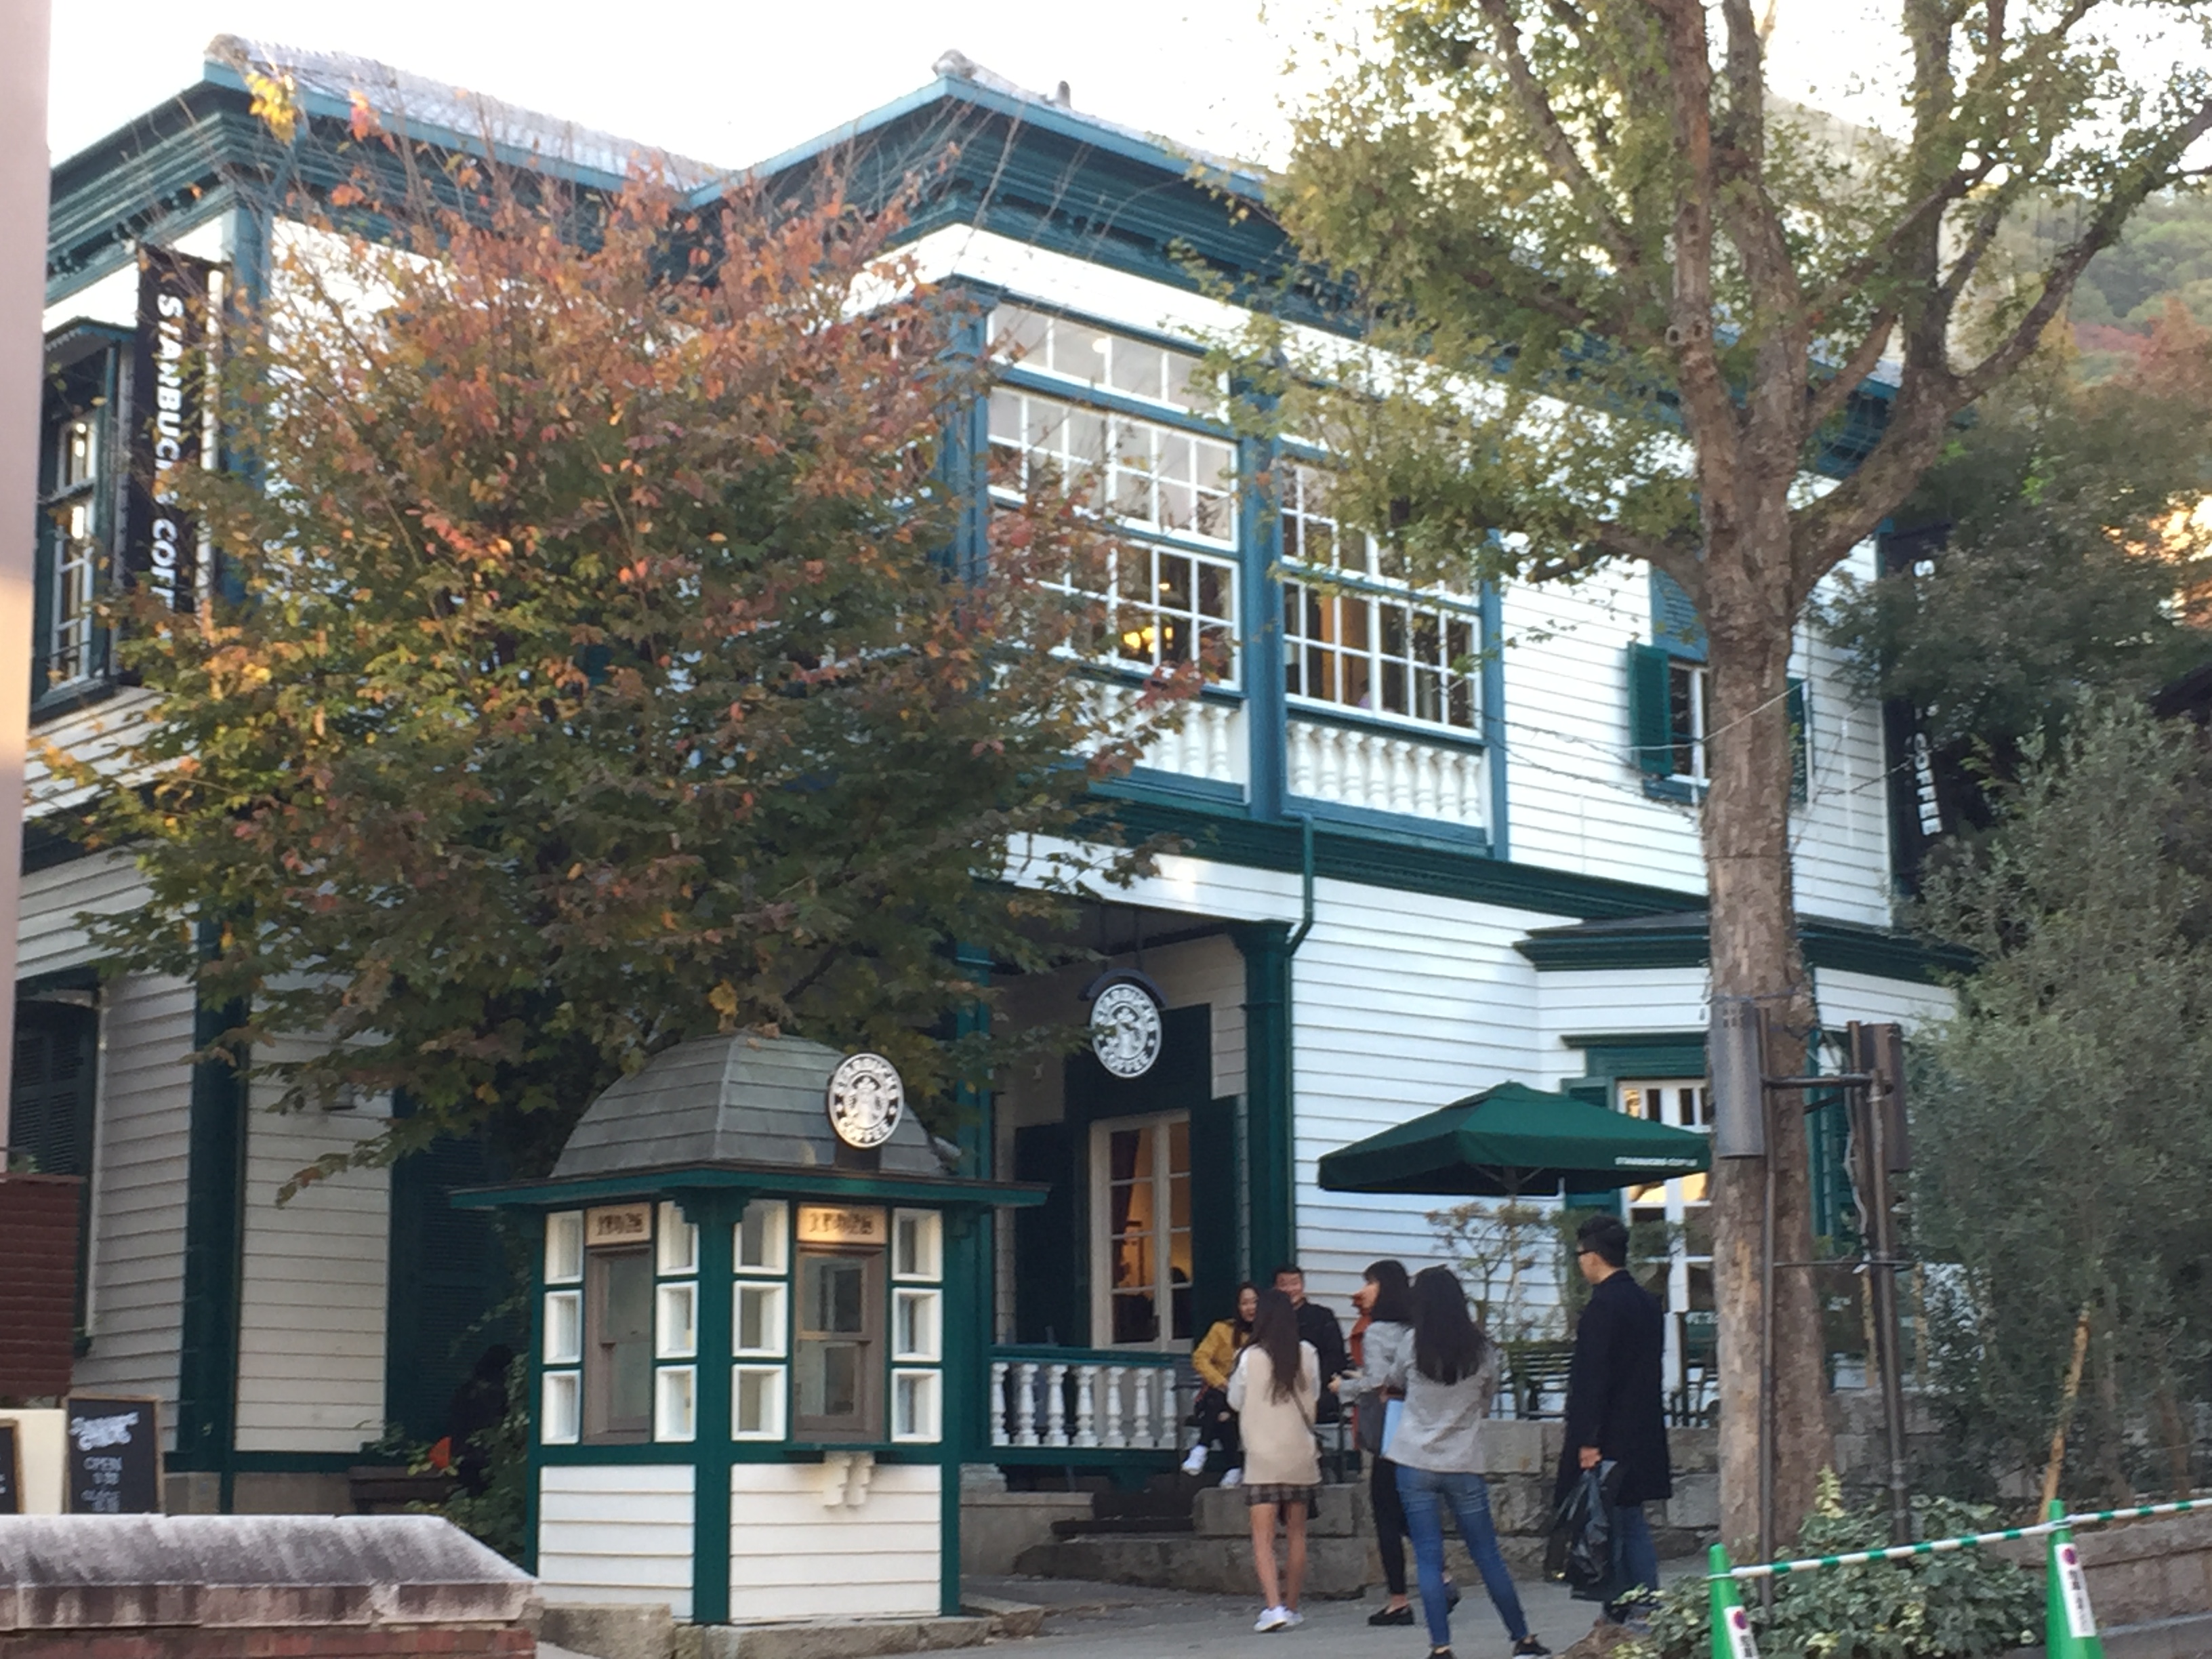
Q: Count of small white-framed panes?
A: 12